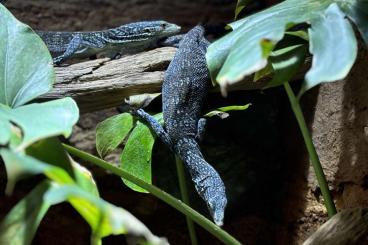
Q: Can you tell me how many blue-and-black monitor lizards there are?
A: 2